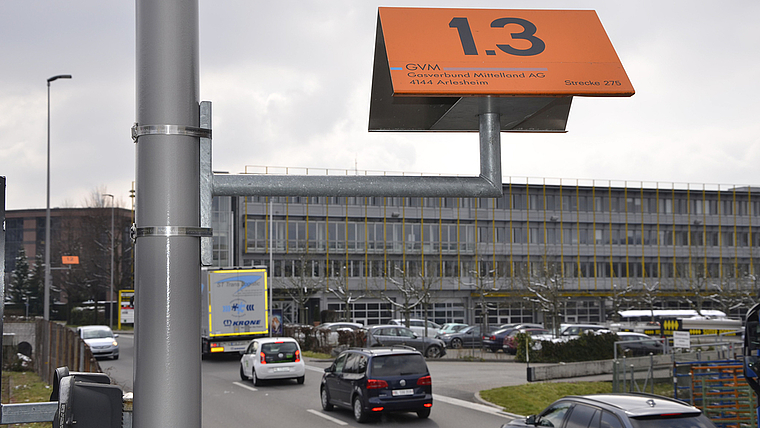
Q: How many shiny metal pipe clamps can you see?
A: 2